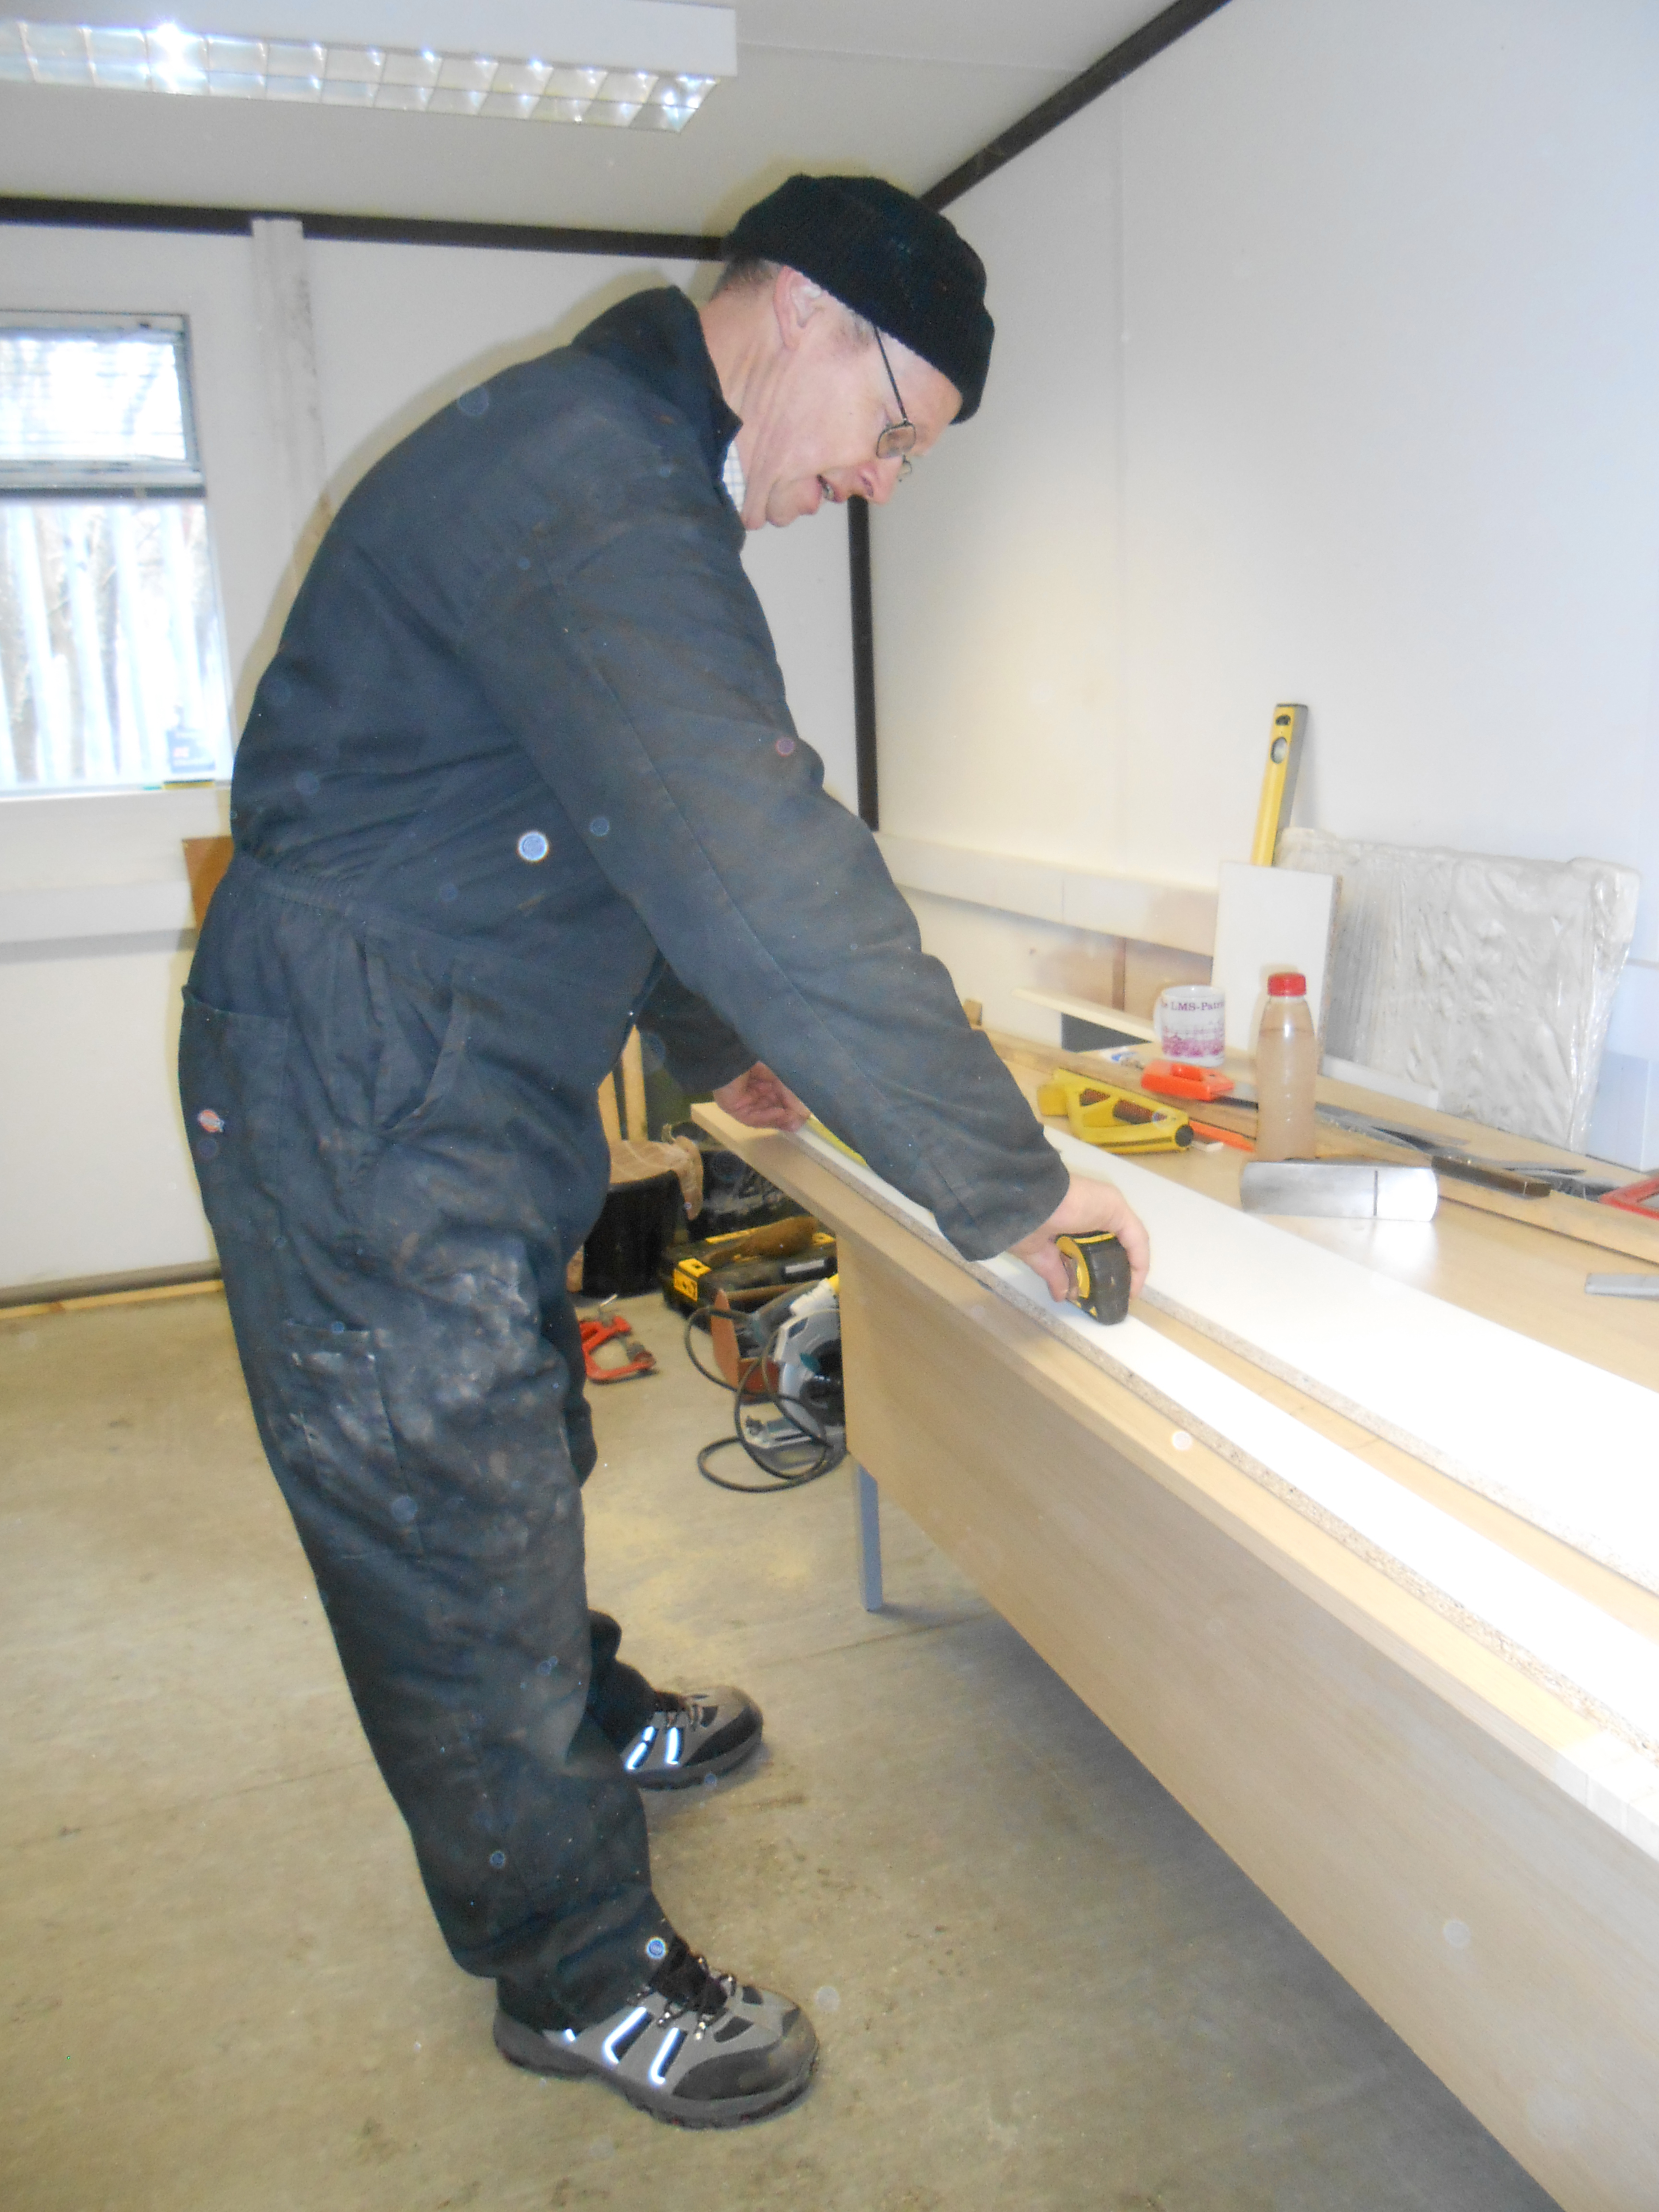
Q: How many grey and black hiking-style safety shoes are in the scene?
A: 2